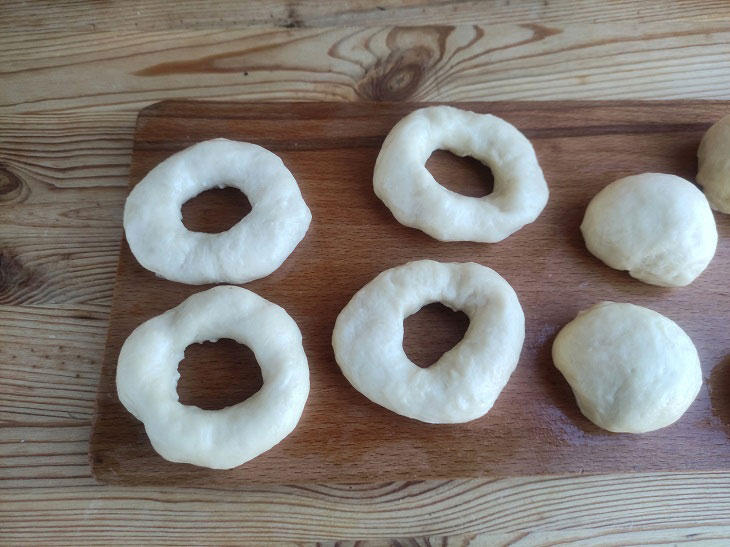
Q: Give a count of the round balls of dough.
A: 3